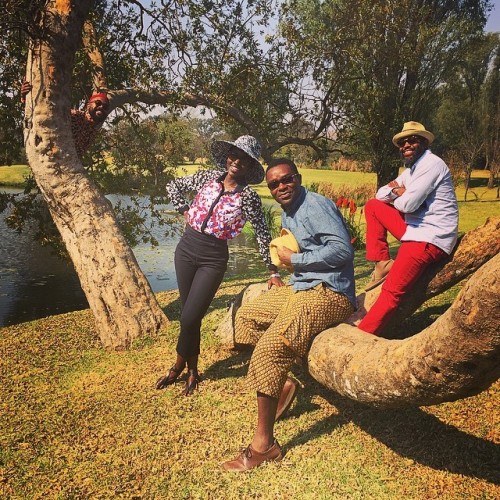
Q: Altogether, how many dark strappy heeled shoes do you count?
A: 2